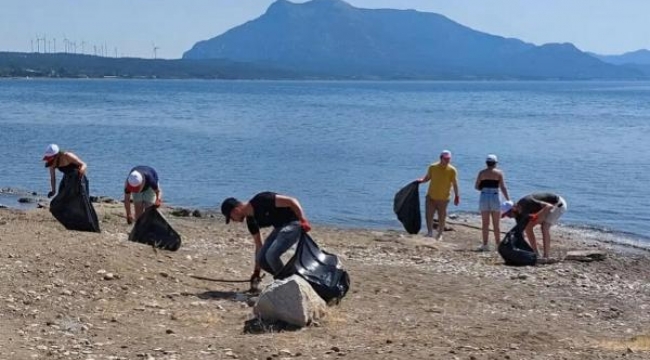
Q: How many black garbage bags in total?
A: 5